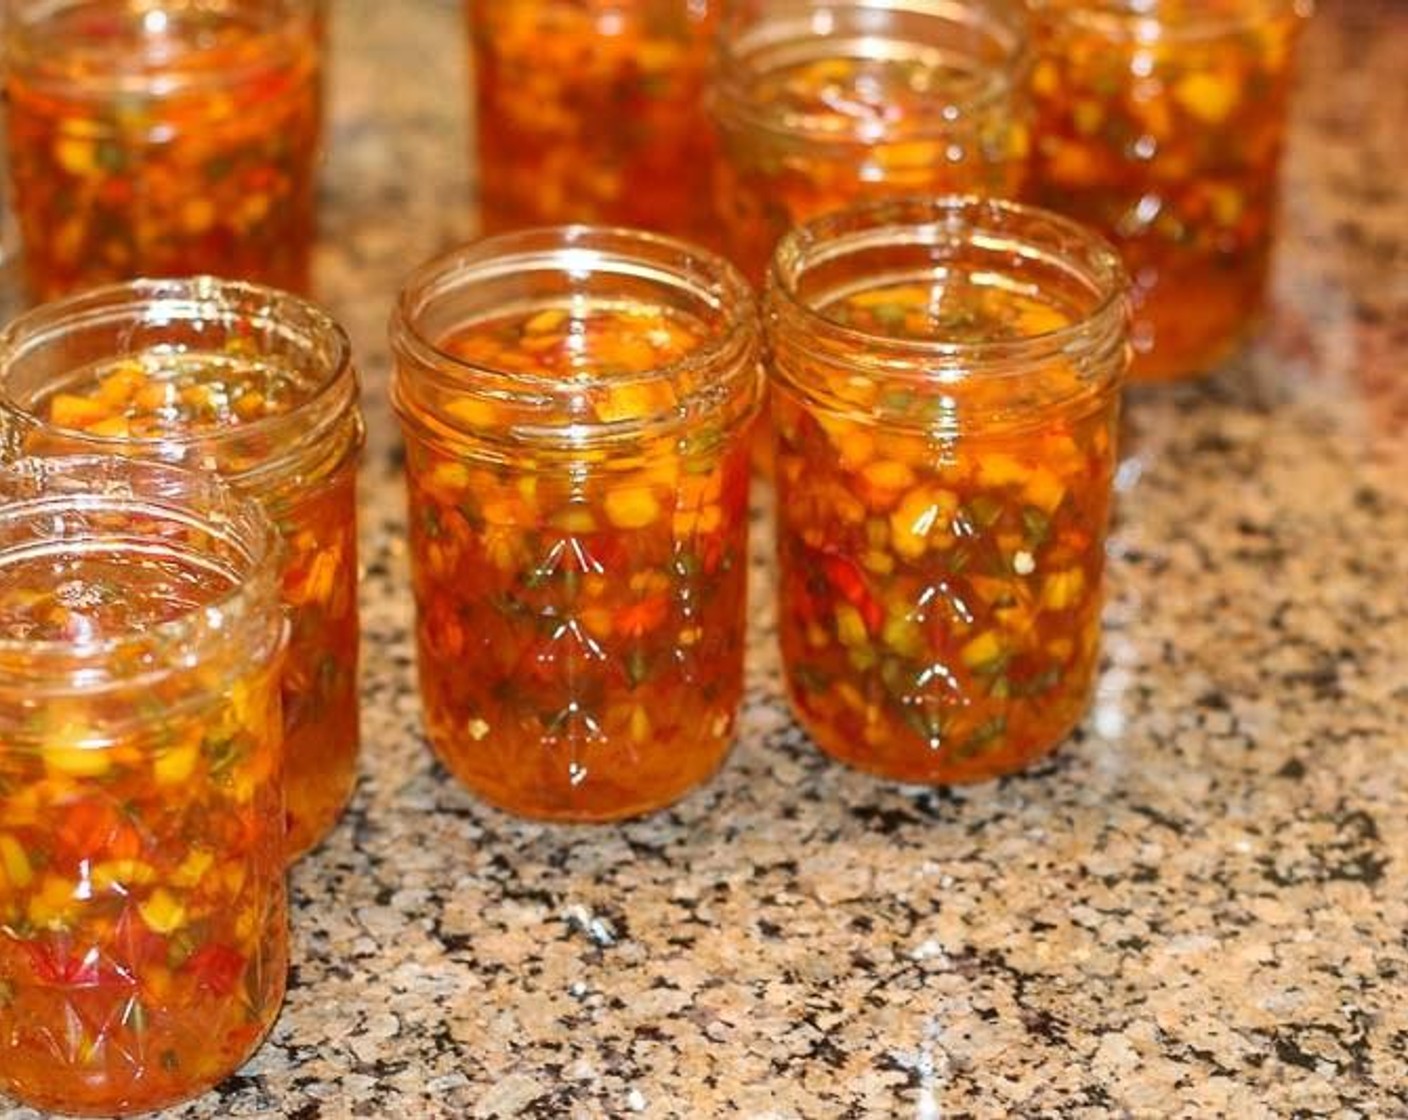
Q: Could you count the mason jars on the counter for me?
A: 8